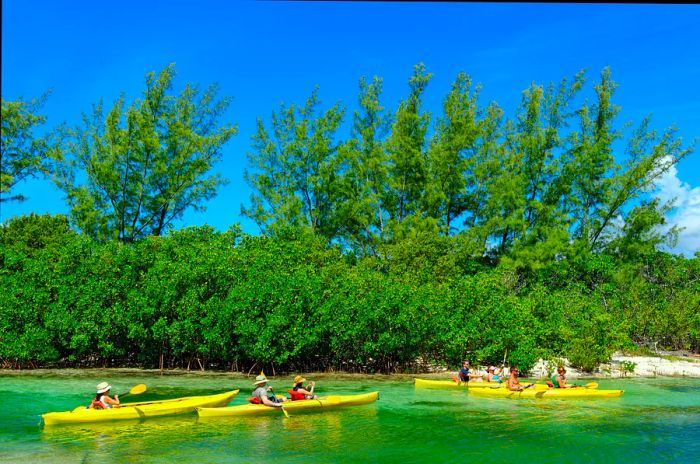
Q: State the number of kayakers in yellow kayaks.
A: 7